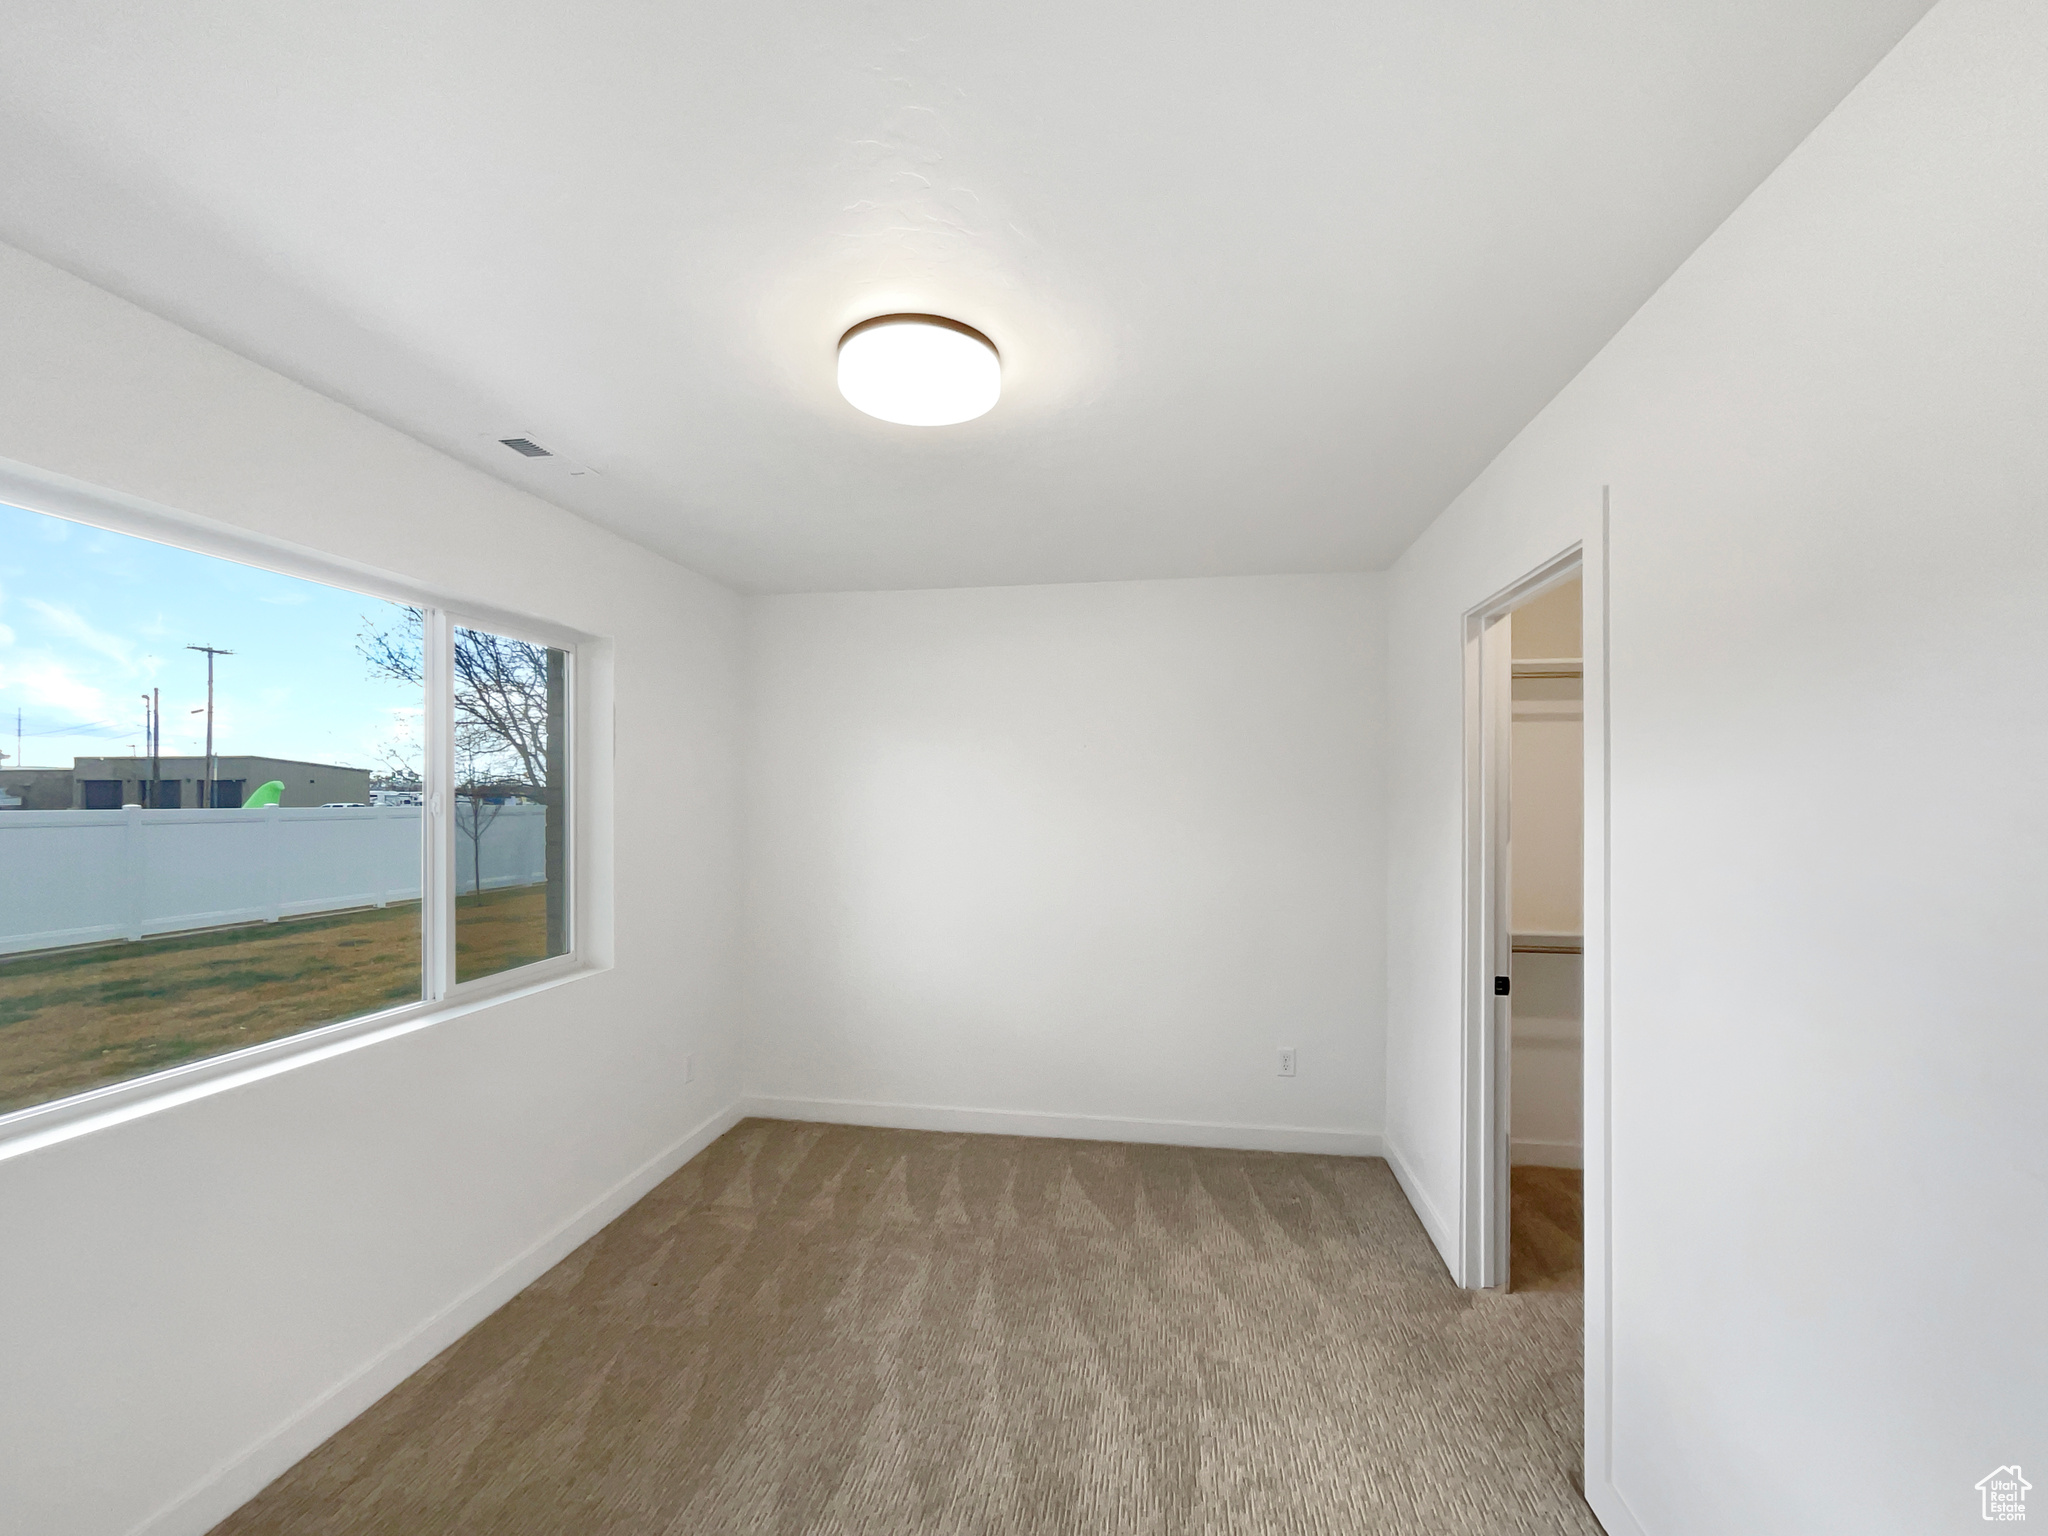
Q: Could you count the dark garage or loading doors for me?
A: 3